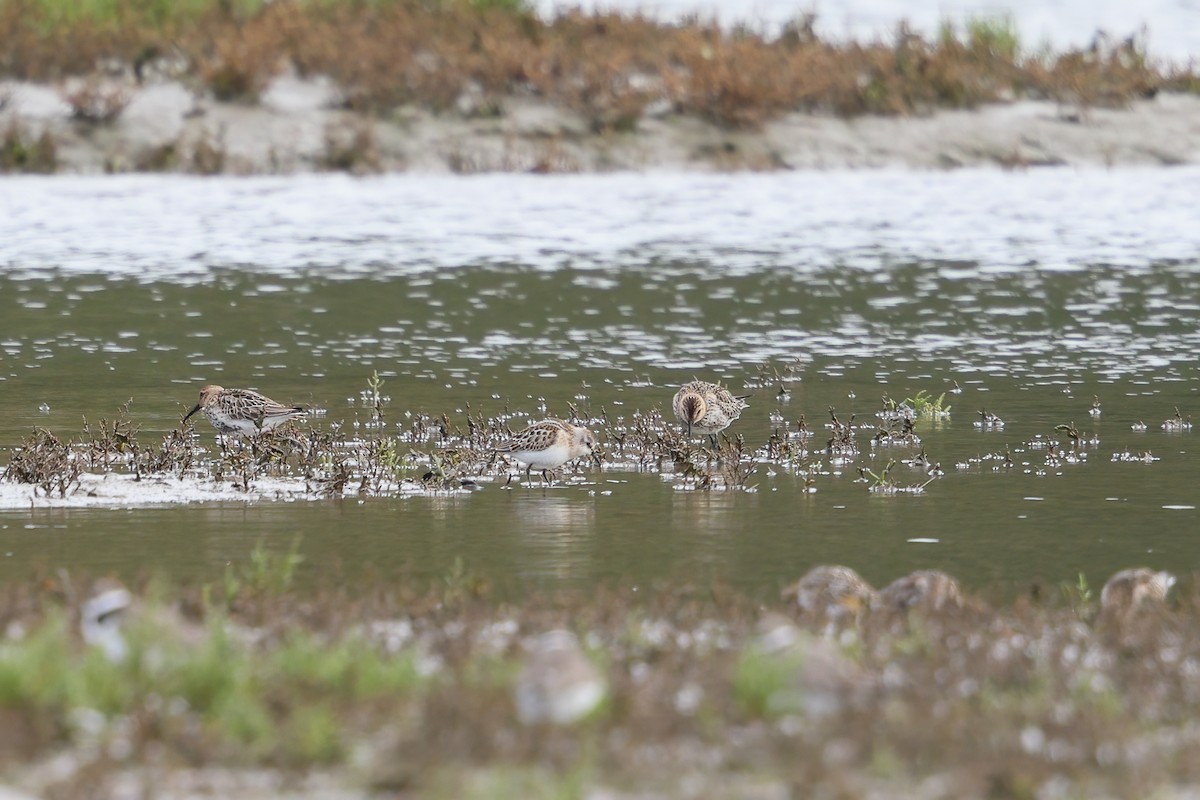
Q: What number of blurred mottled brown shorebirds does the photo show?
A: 3